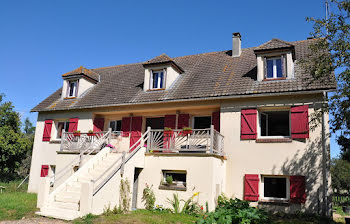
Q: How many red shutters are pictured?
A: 13